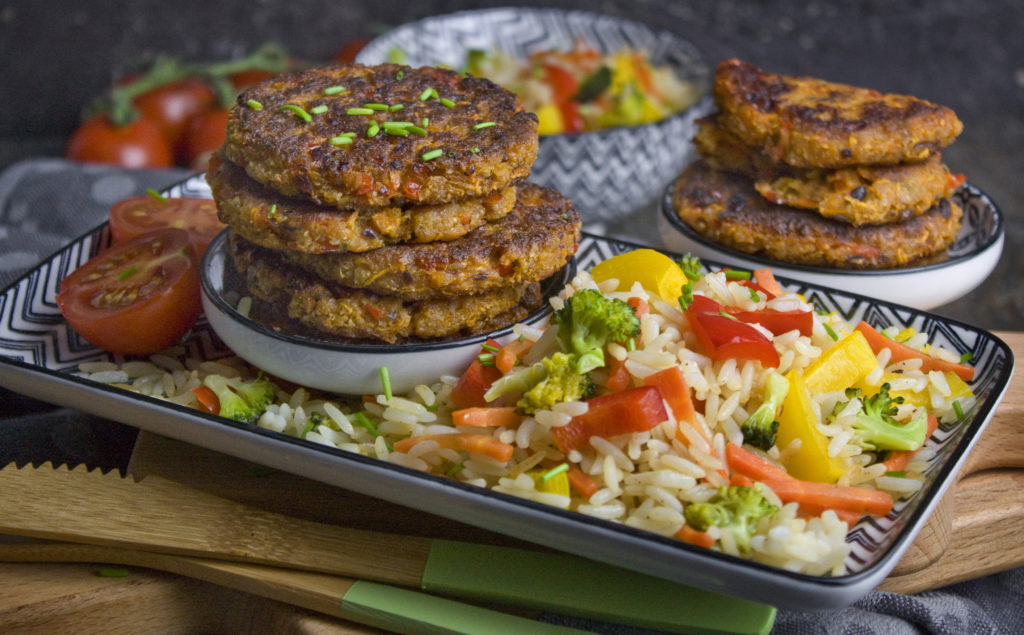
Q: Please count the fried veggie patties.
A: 7